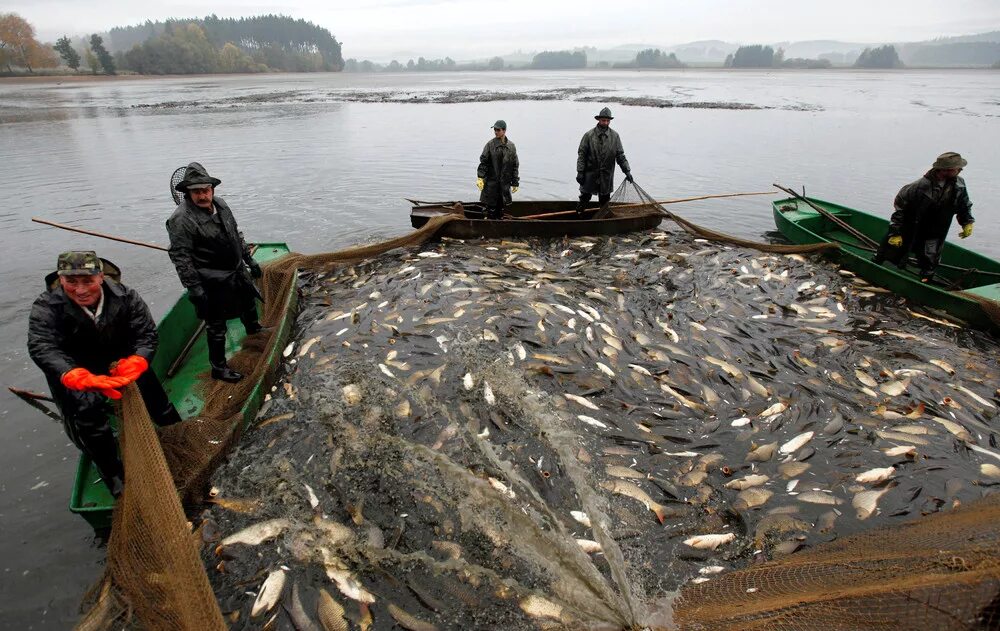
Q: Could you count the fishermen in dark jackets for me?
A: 5